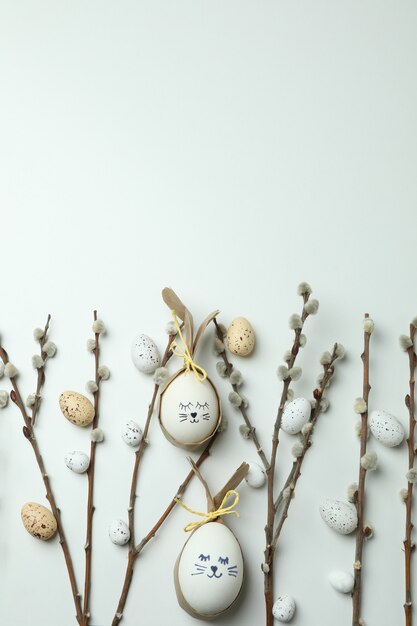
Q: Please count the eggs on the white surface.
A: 15